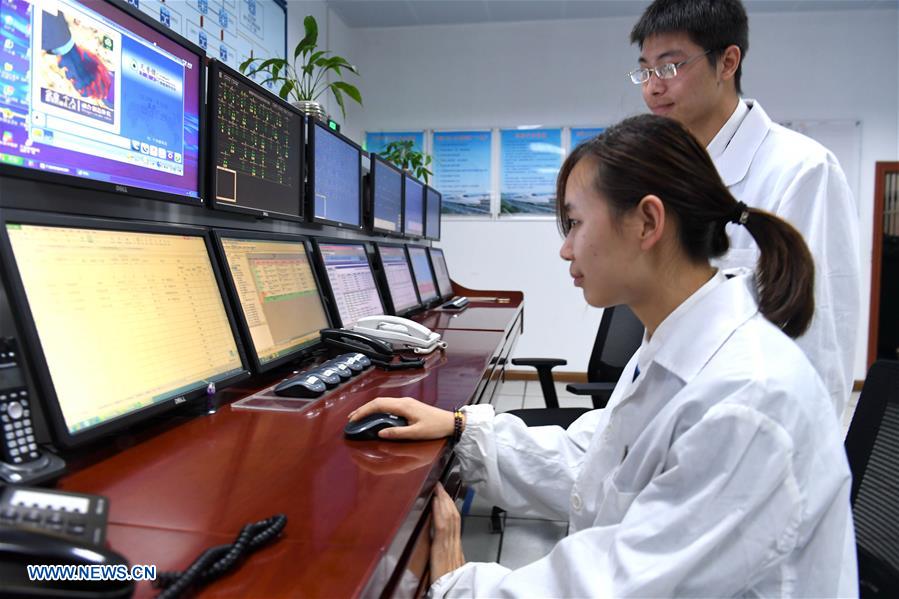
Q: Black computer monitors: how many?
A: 12